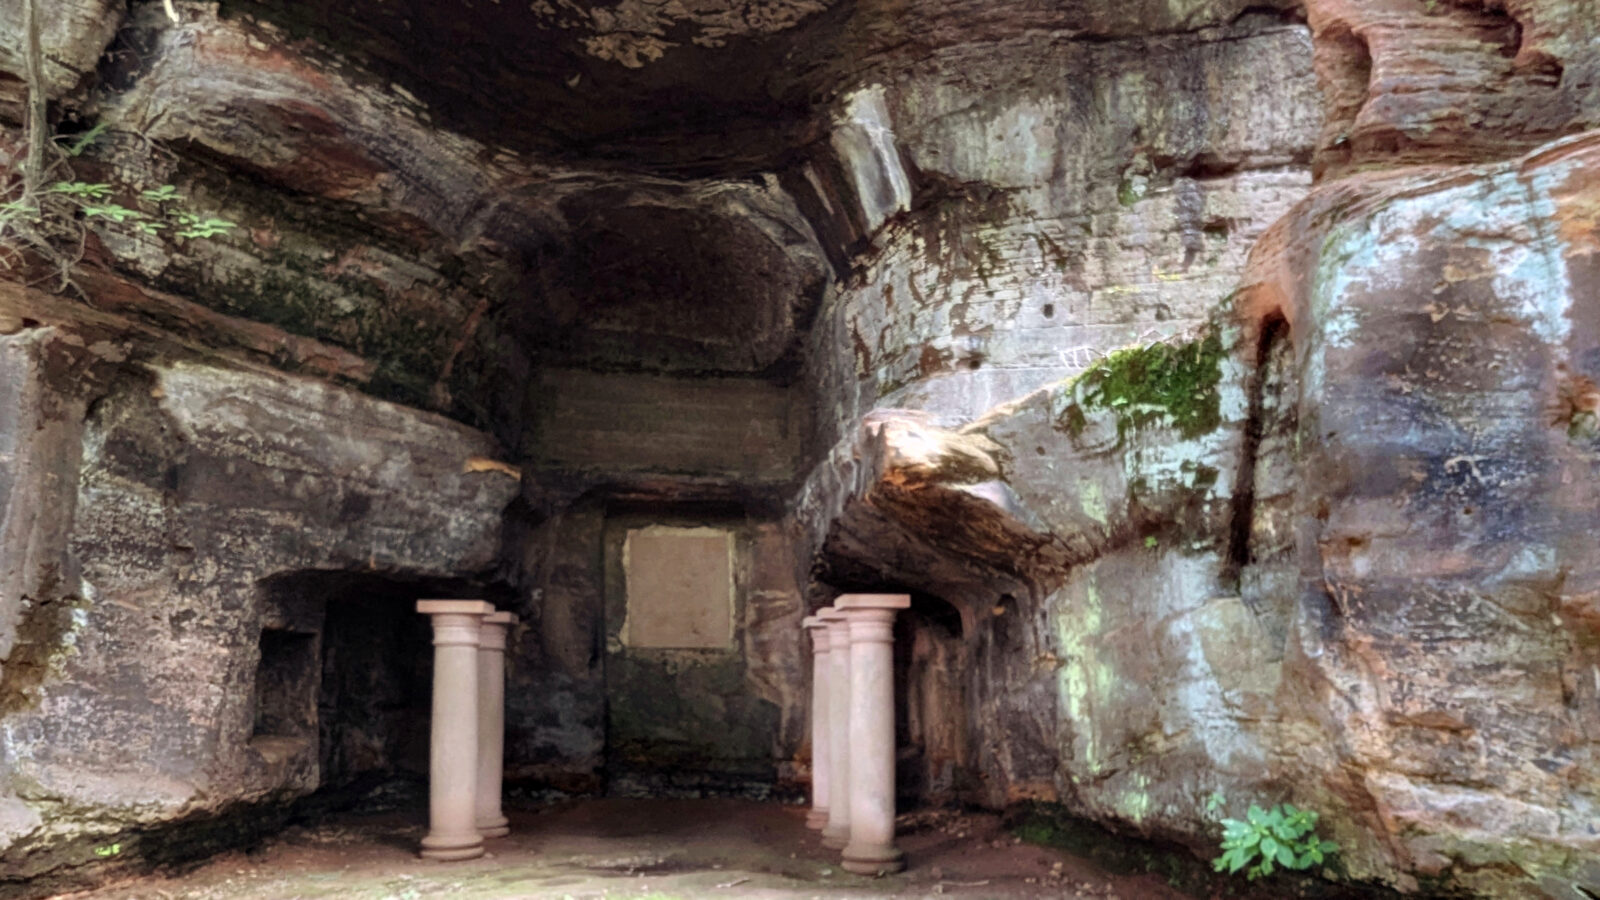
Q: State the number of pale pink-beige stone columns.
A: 5